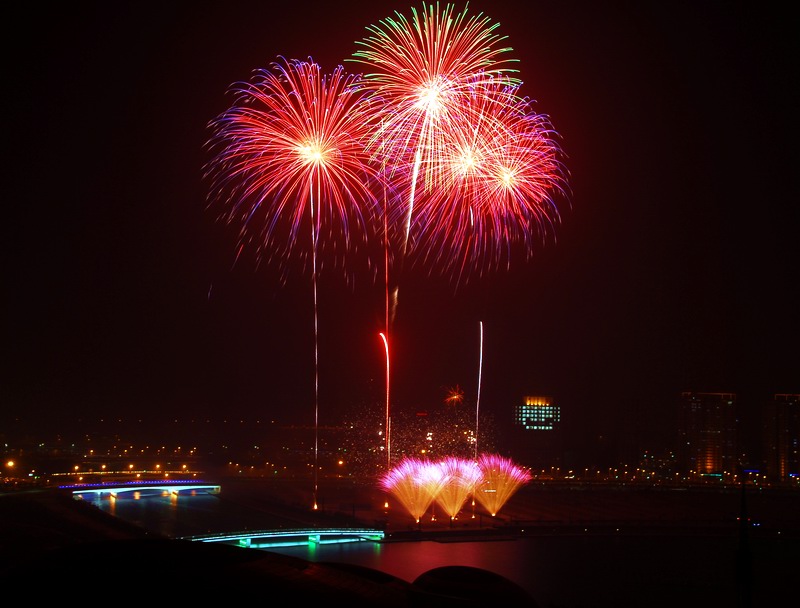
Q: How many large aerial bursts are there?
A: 4